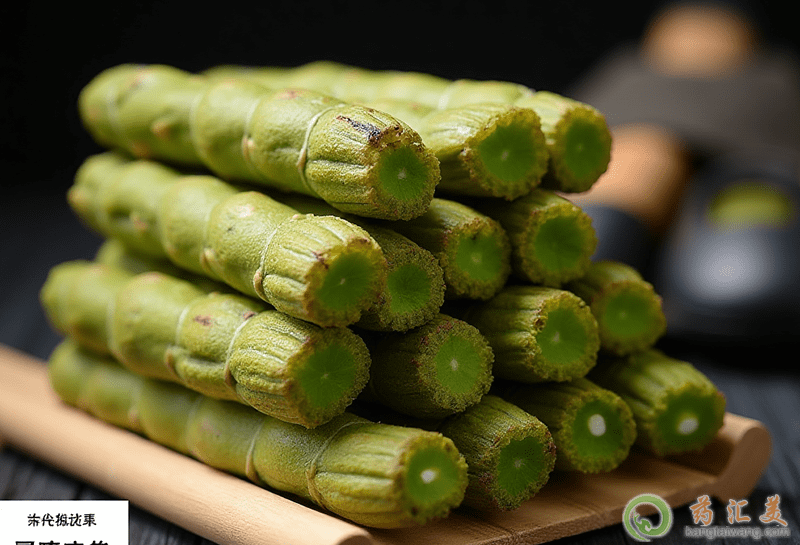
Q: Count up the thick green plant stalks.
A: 15